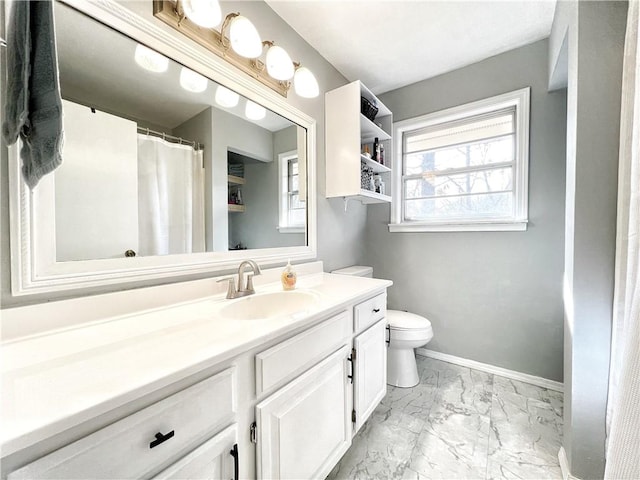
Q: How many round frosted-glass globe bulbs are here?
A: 4